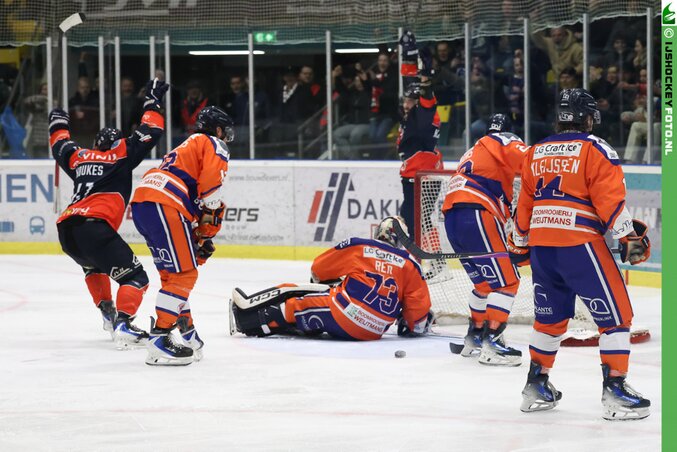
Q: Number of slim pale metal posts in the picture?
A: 13